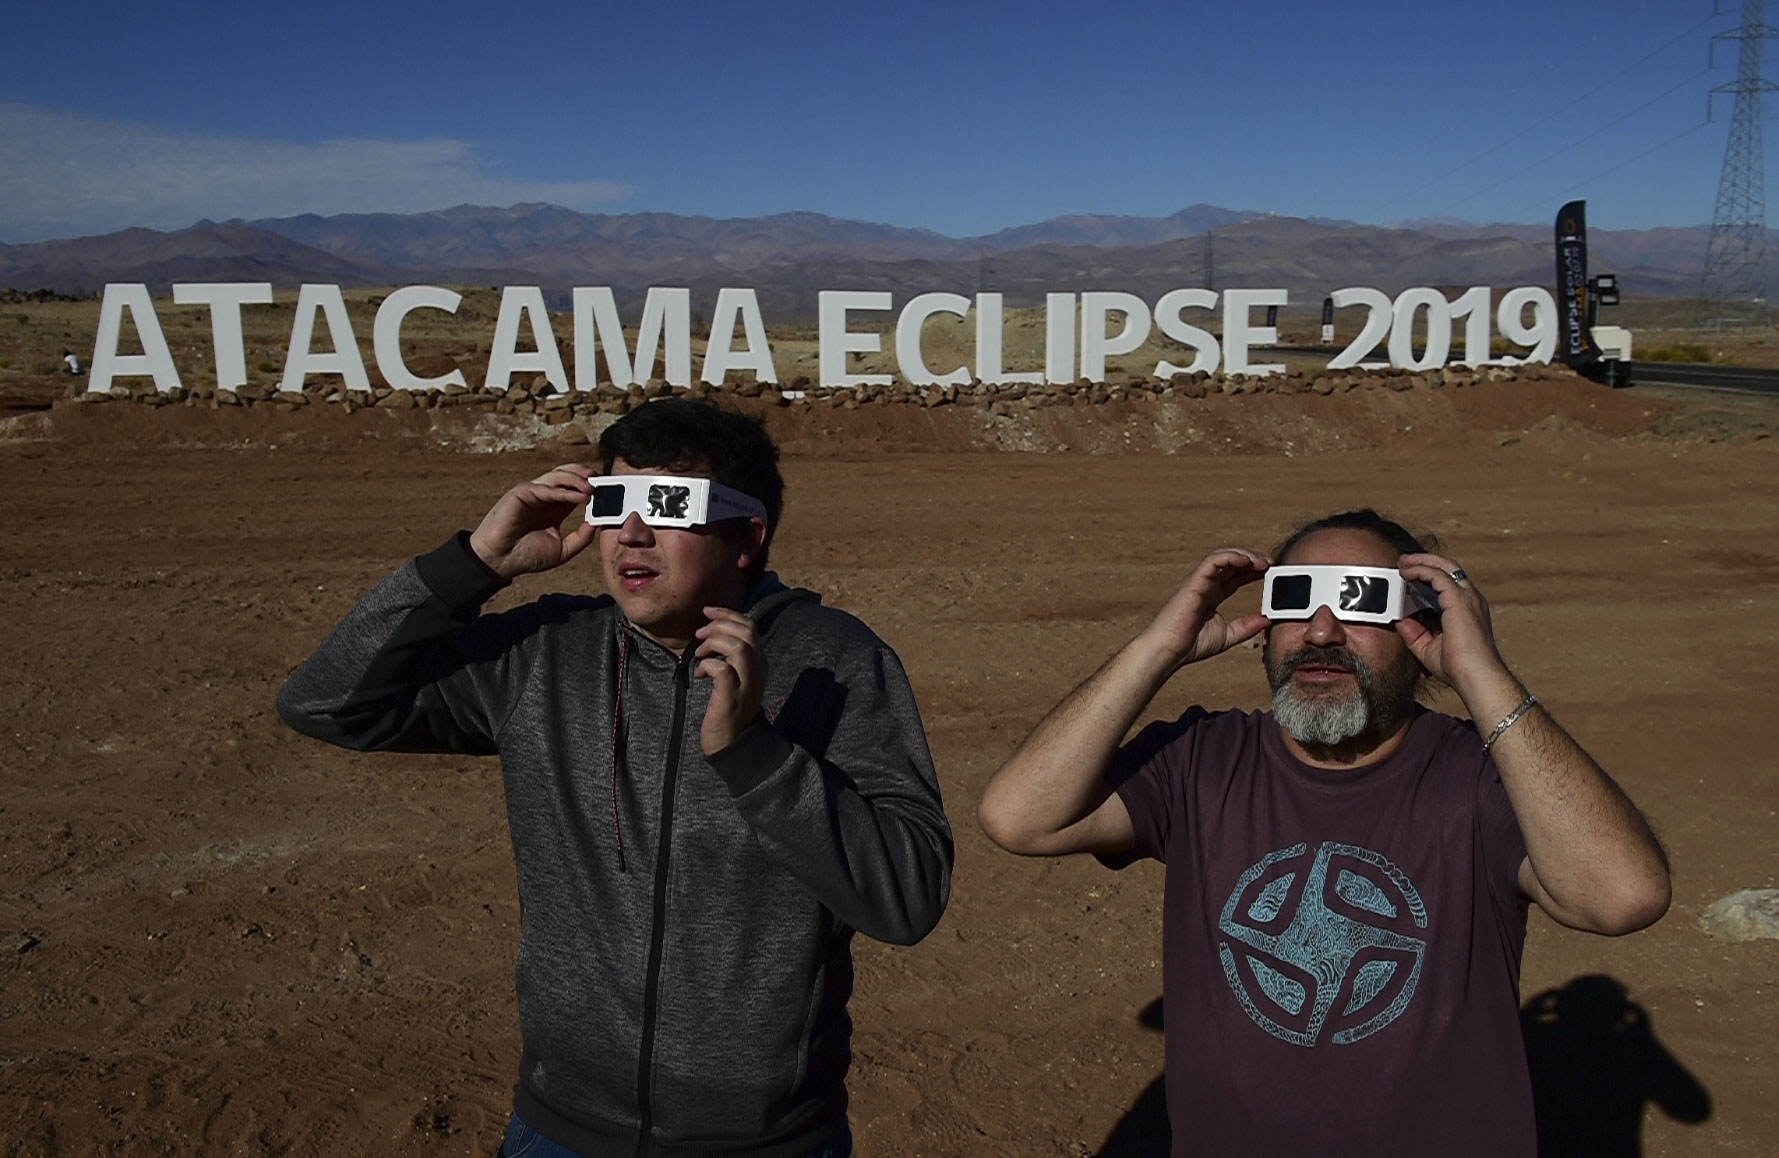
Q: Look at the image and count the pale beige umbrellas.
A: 0